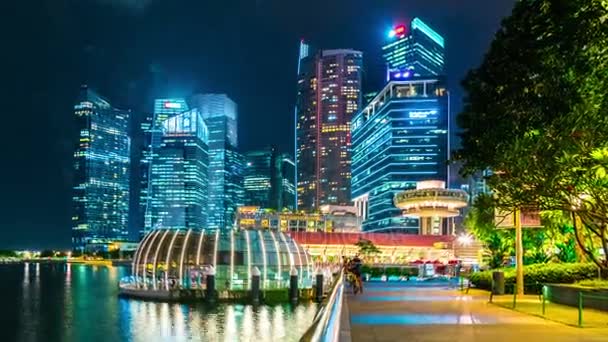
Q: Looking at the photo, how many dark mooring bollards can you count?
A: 4